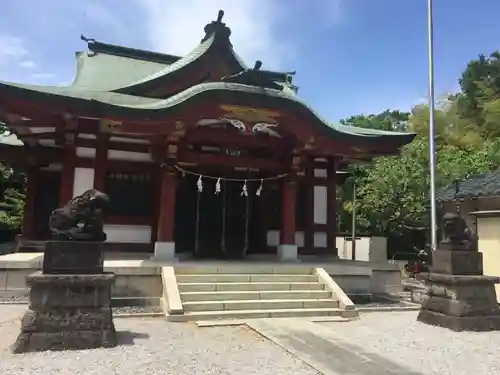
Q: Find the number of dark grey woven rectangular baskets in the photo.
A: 0